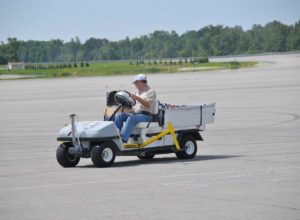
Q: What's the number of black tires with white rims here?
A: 2